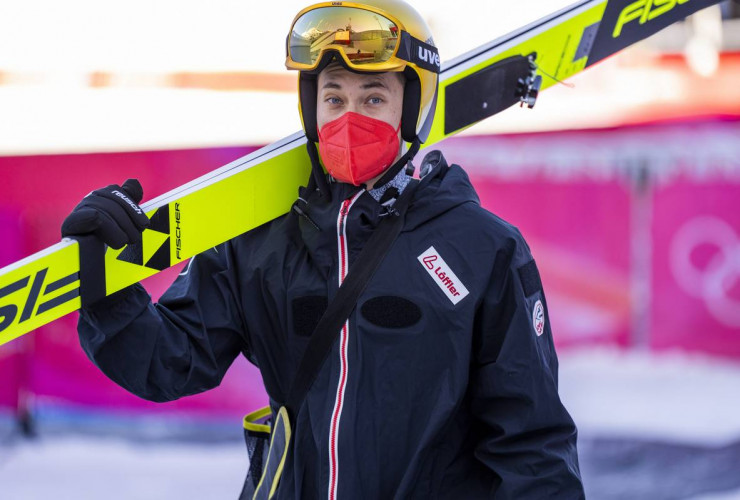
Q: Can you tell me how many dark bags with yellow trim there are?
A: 1